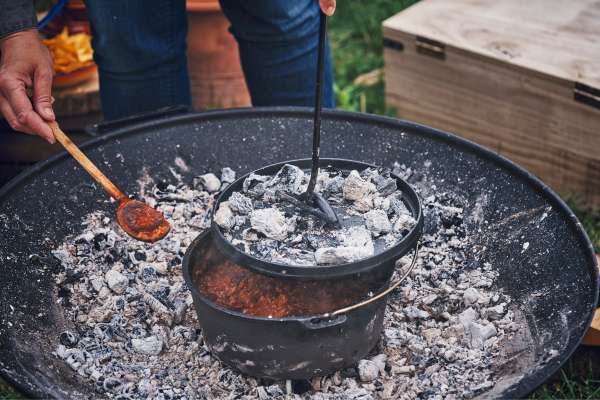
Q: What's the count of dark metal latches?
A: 2